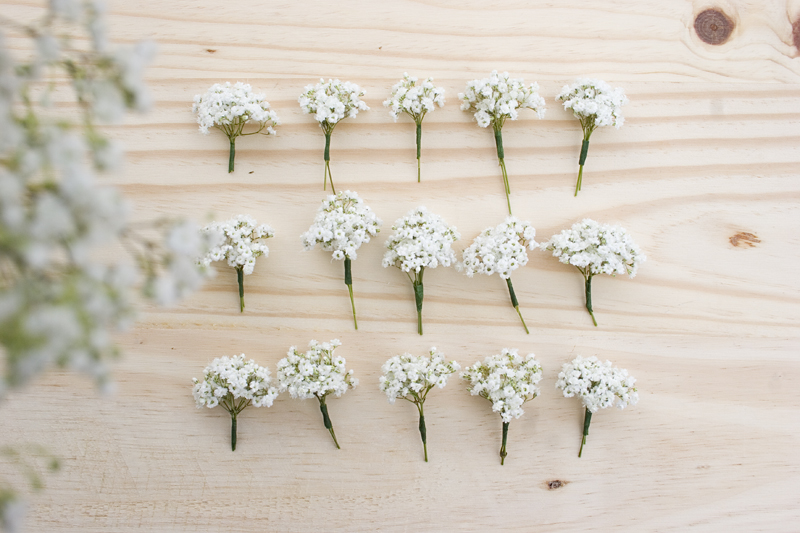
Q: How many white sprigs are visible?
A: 15